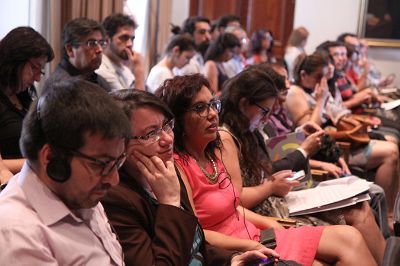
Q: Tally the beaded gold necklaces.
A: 1